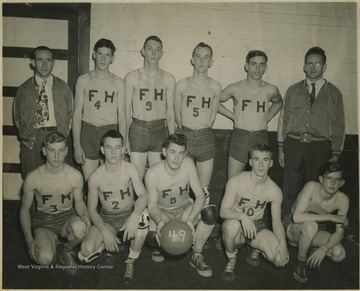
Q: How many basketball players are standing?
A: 4